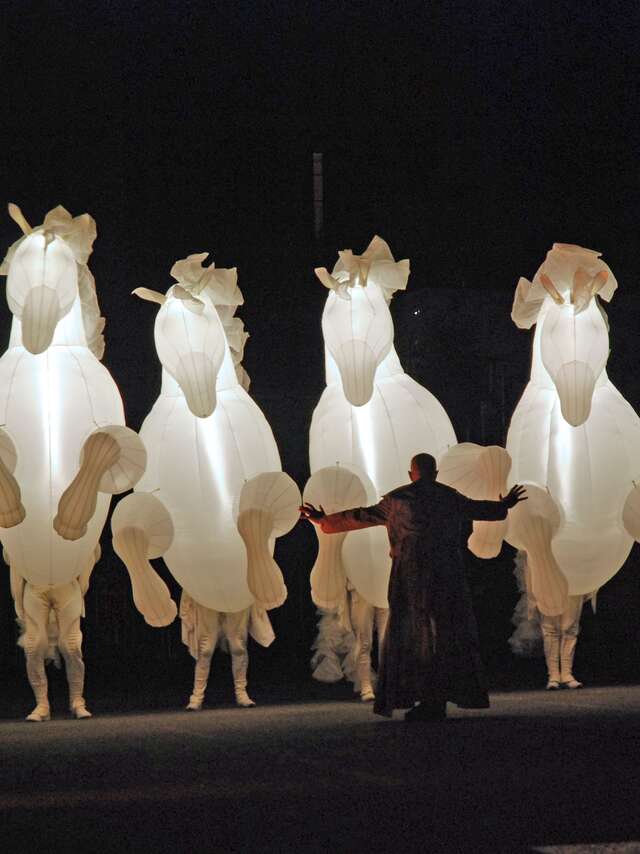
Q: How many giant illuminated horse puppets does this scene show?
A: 4